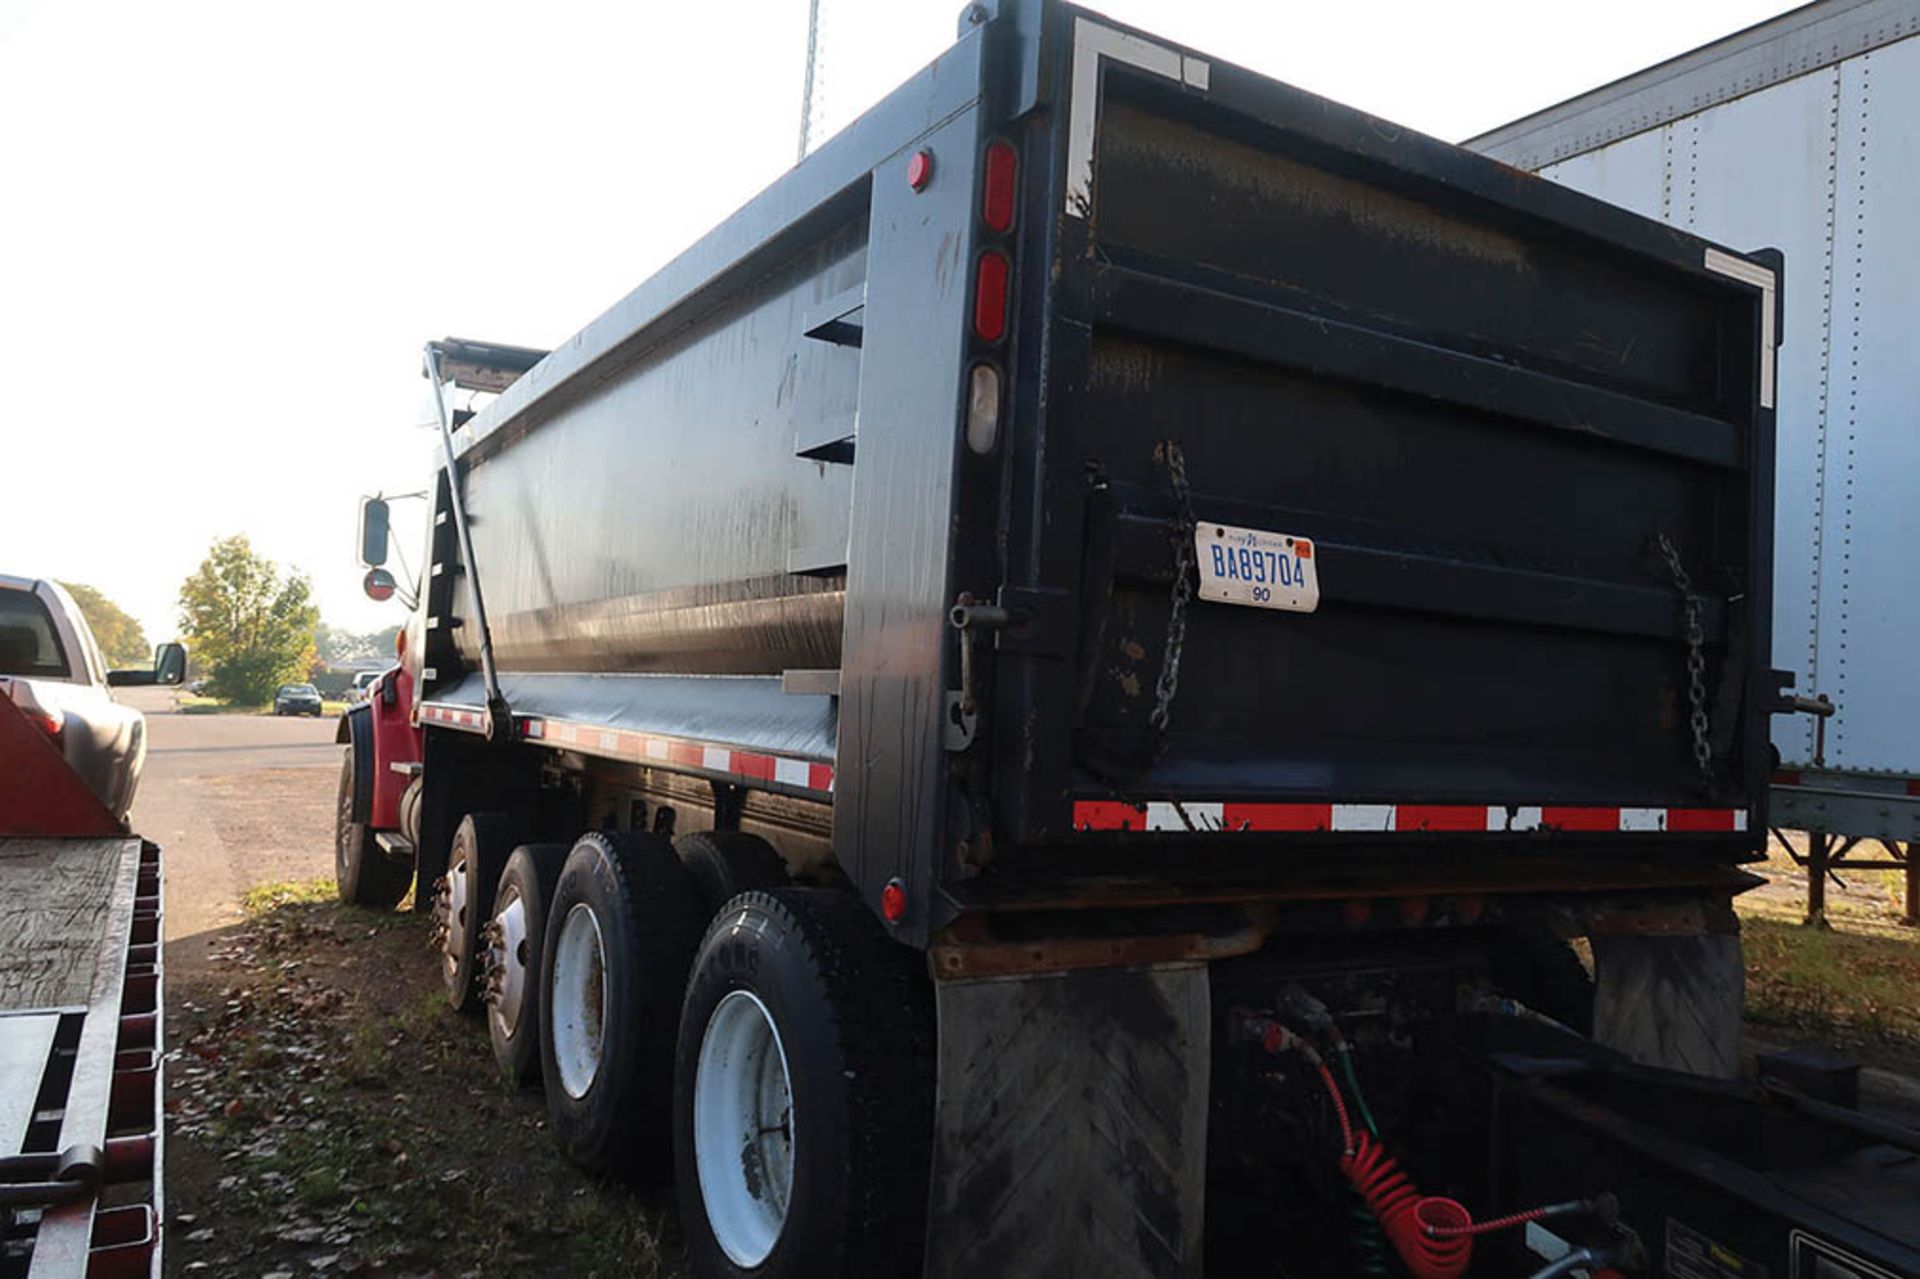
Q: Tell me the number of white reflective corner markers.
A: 2